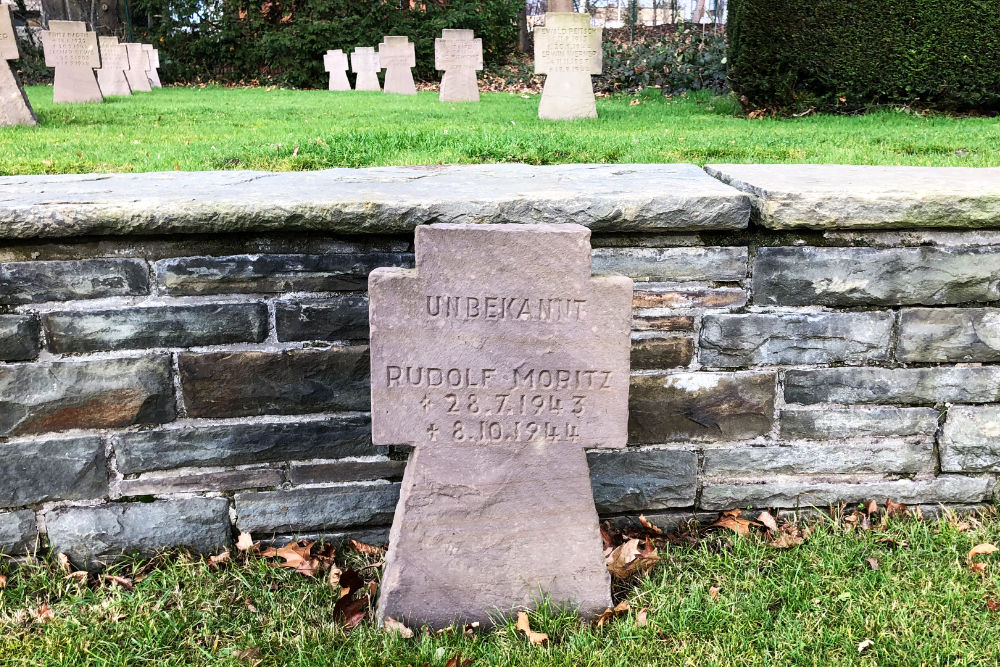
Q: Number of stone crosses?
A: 11